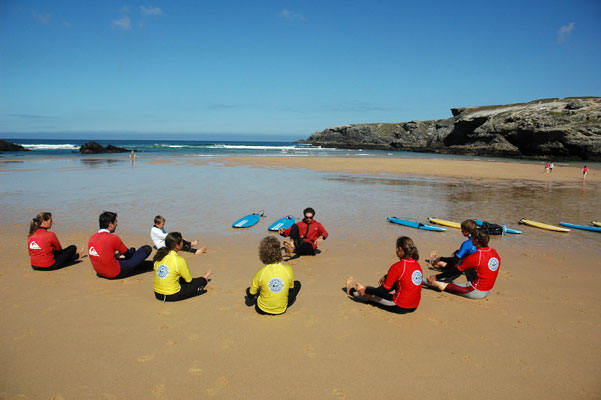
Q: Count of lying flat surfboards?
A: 8